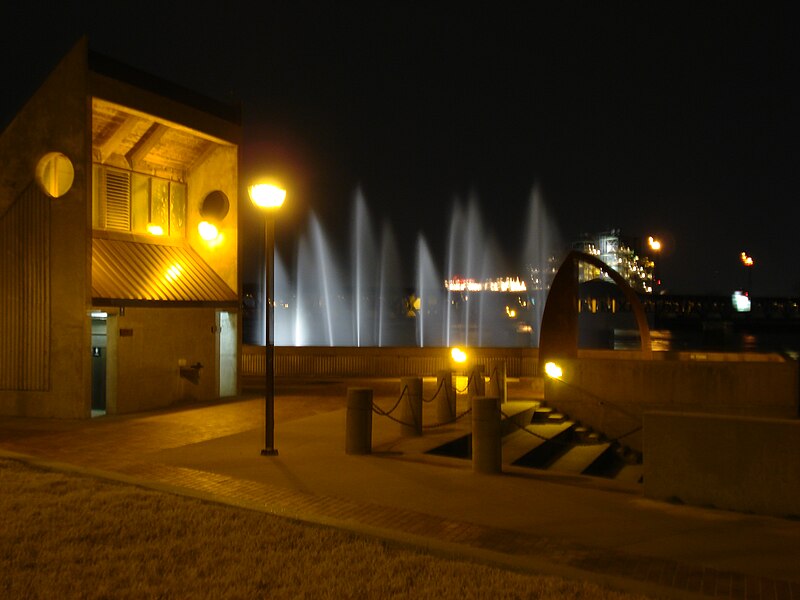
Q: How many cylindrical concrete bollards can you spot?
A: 6